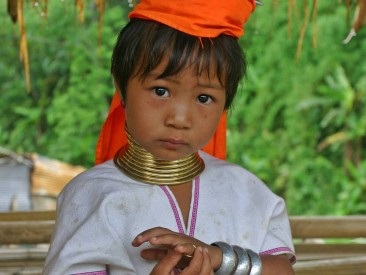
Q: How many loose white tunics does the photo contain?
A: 1